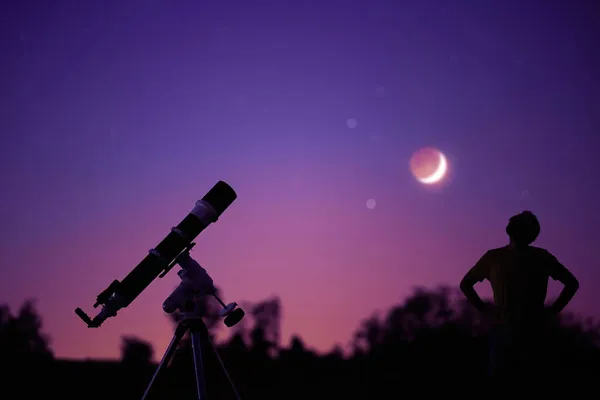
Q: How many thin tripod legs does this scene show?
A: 3